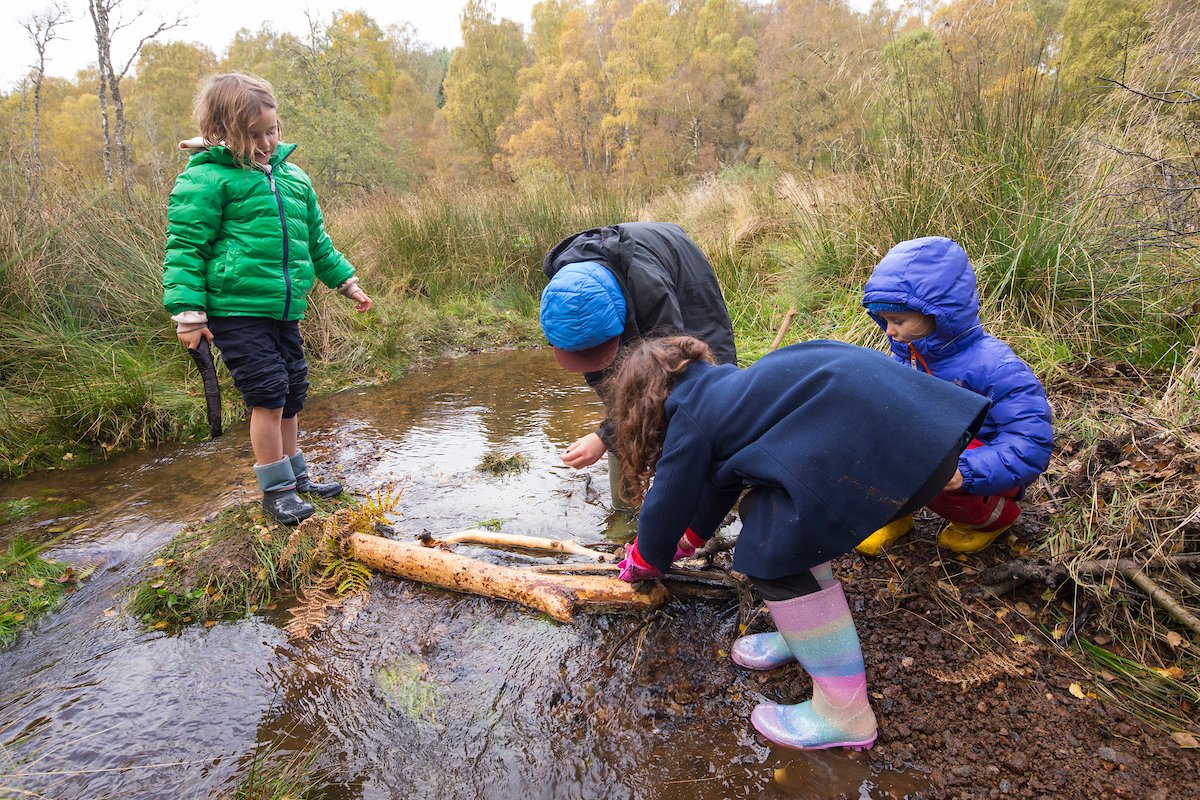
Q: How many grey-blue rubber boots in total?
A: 2